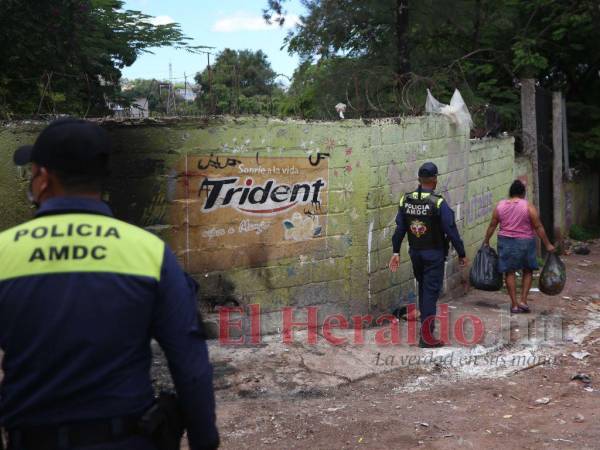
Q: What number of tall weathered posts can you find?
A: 2